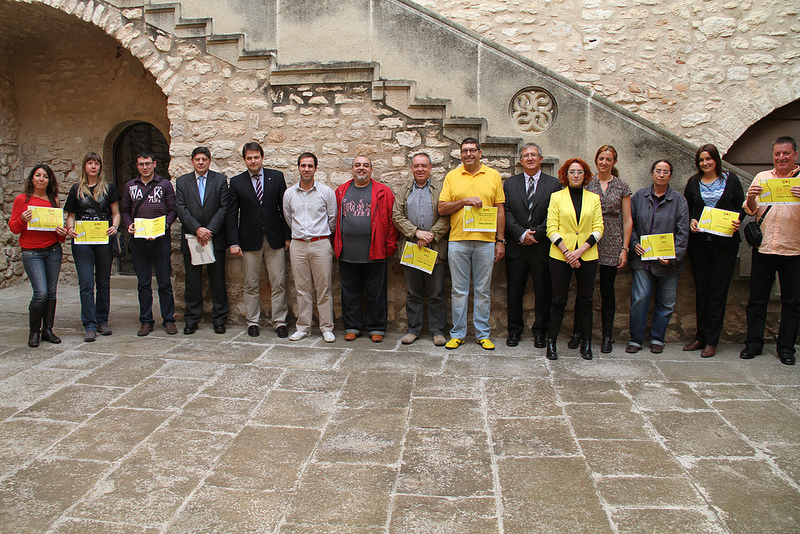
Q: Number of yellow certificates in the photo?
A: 8